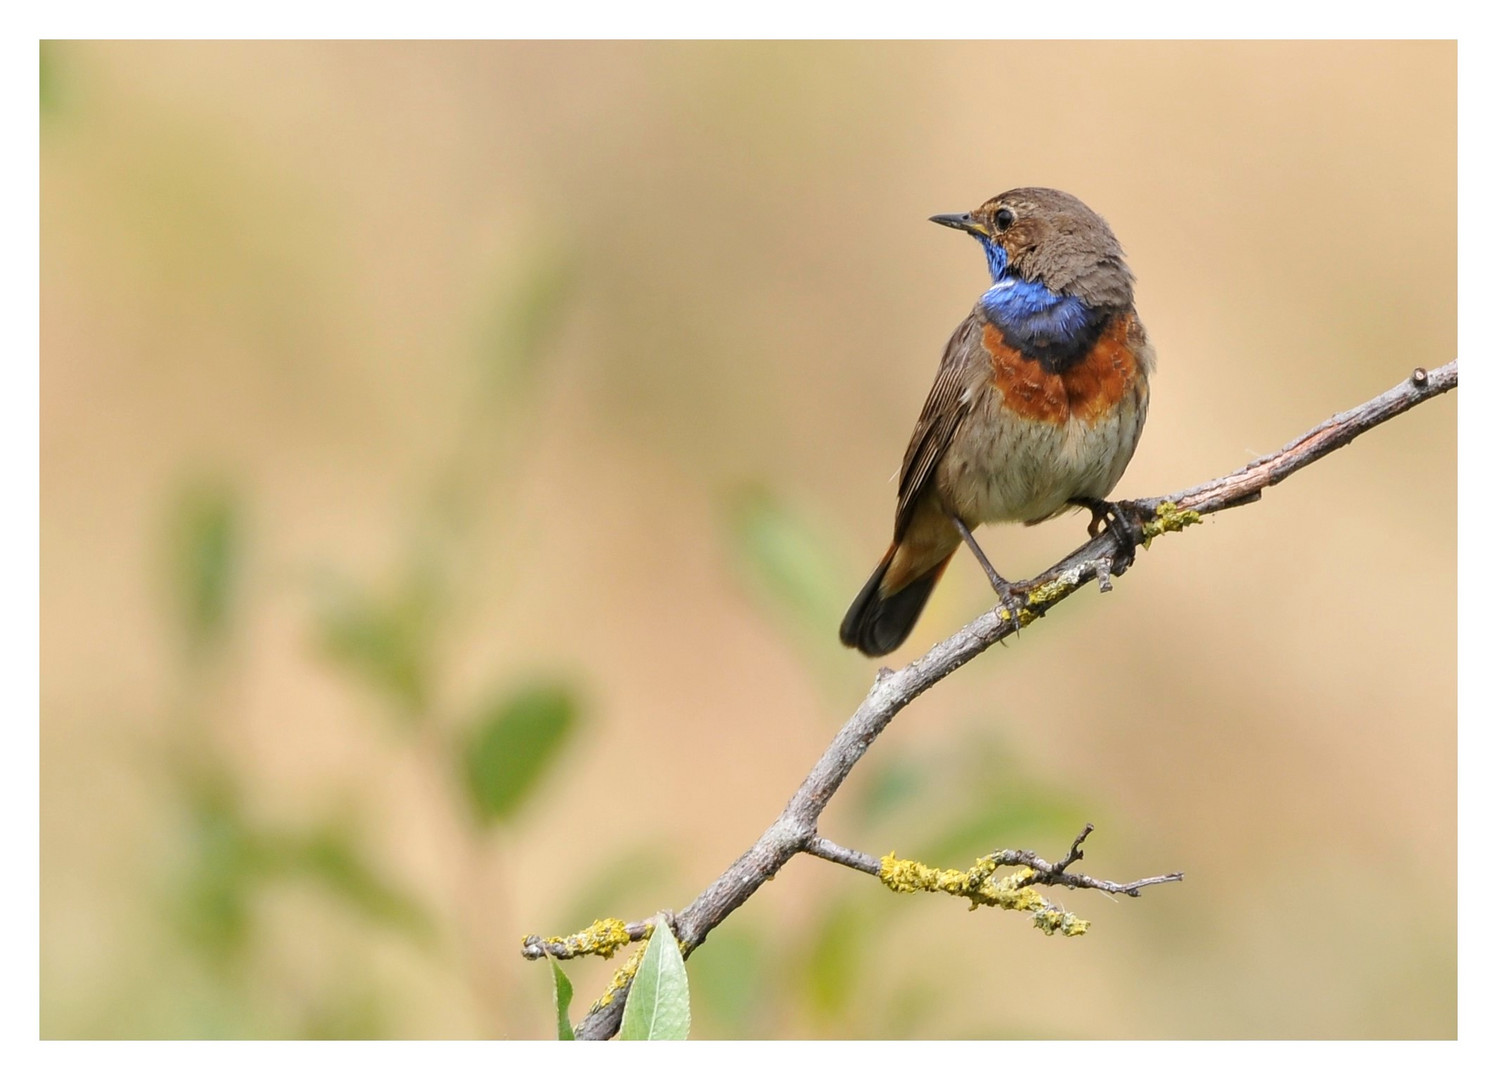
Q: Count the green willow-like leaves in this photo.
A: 2